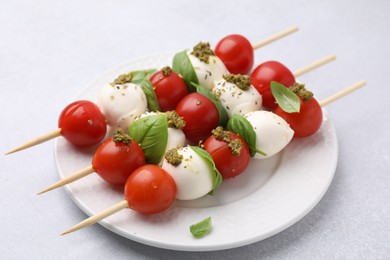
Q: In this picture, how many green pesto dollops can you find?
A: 9